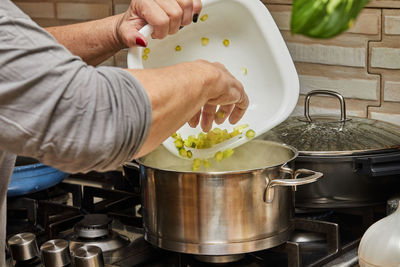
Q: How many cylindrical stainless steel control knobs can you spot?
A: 3